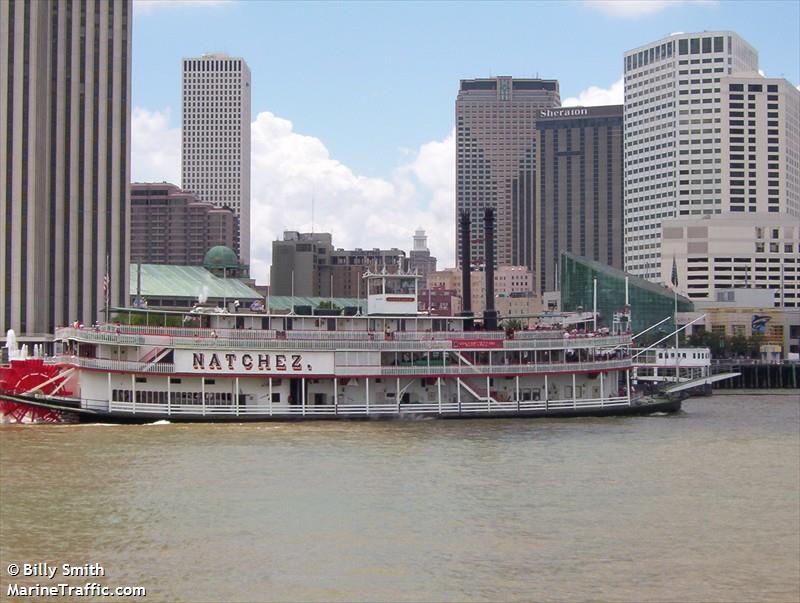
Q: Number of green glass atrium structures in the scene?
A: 1